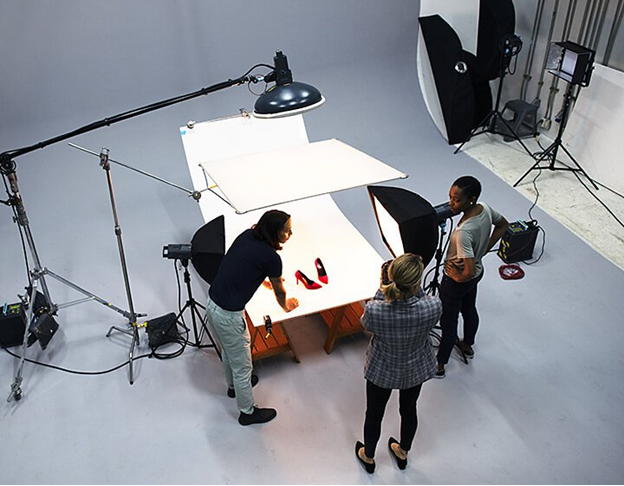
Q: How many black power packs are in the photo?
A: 2